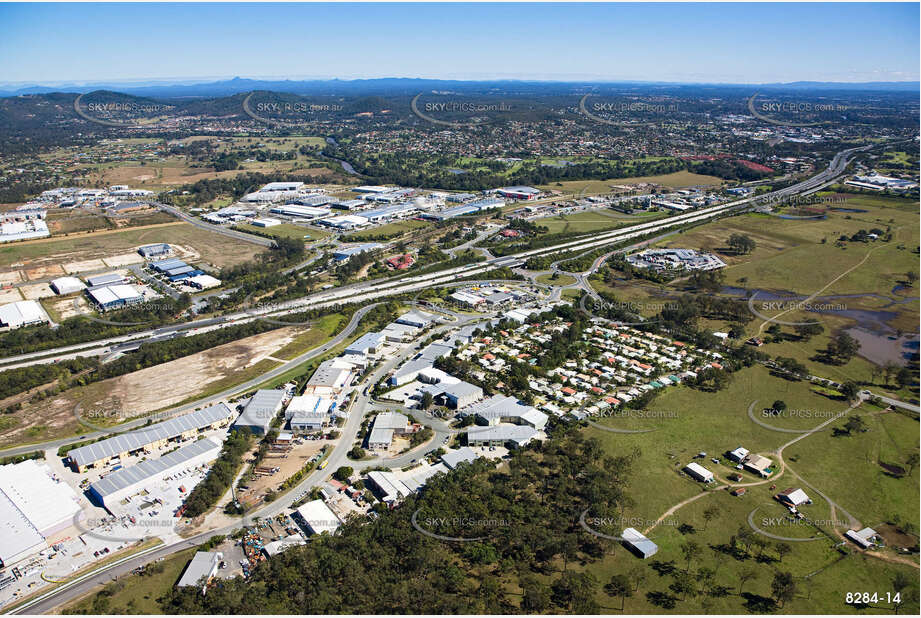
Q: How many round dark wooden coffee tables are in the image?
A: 0